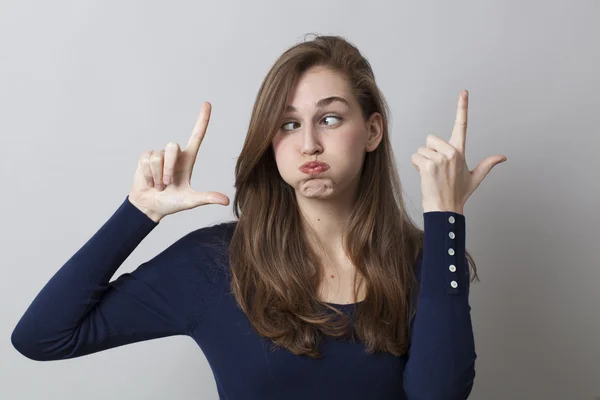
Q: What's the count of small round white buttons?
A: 5